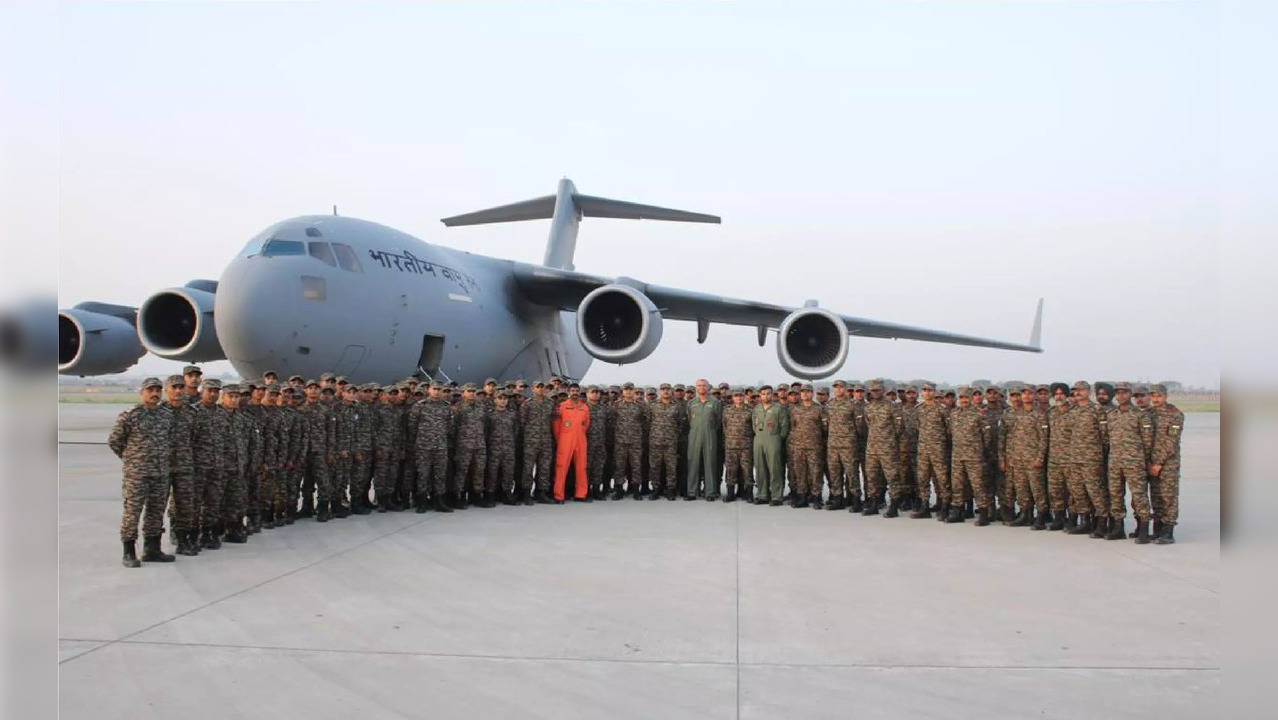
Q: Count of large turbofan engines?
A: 4